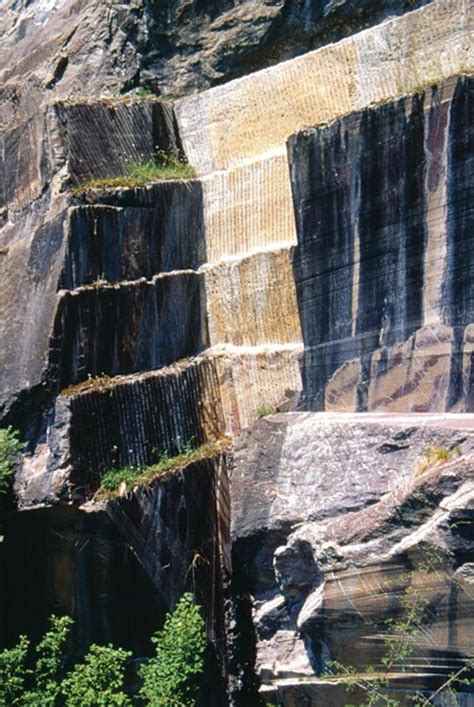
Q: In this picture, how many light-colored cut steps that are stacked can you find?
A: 4